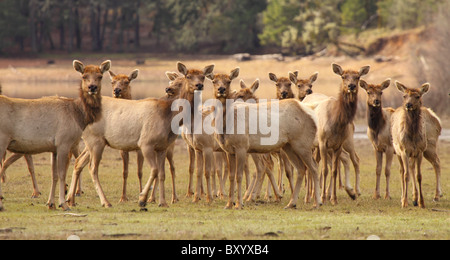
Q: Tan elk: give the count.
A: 11